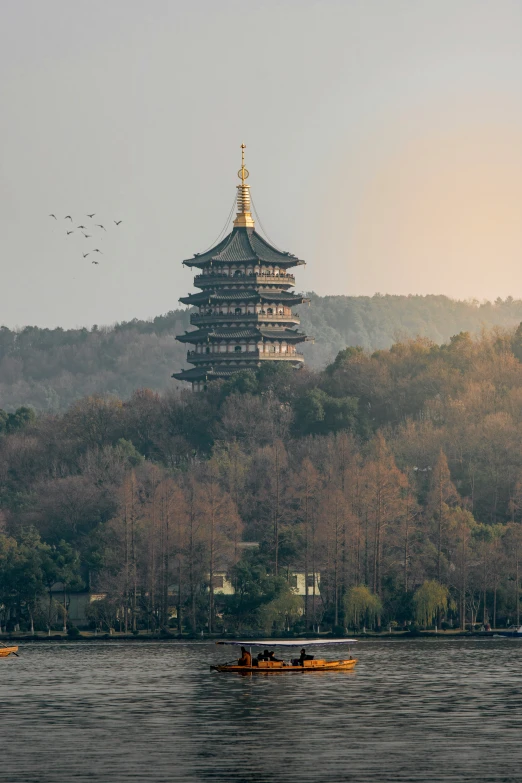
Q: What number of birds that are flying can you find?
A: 11